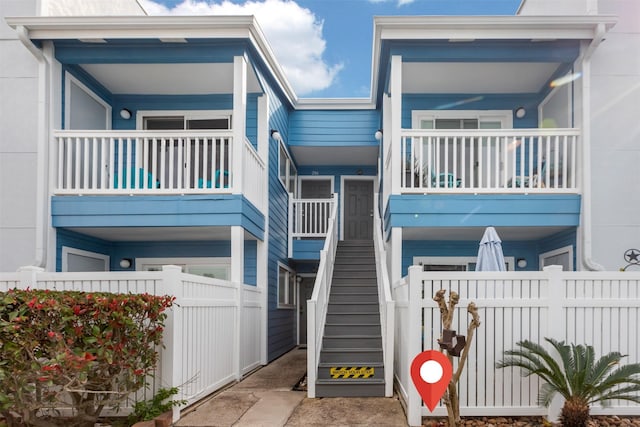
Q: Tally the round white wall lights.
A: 6